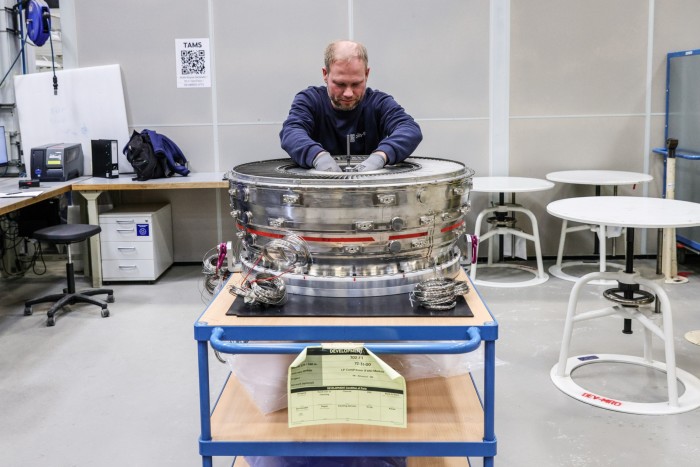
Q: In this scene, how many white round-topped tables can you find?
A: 3